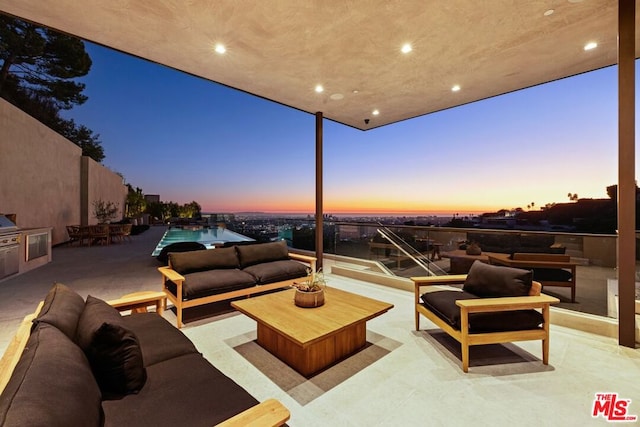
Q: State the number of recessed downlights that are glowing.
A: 6